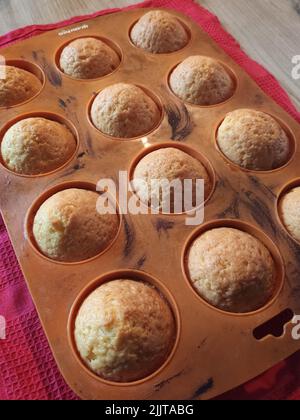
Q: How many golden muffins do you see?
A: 12